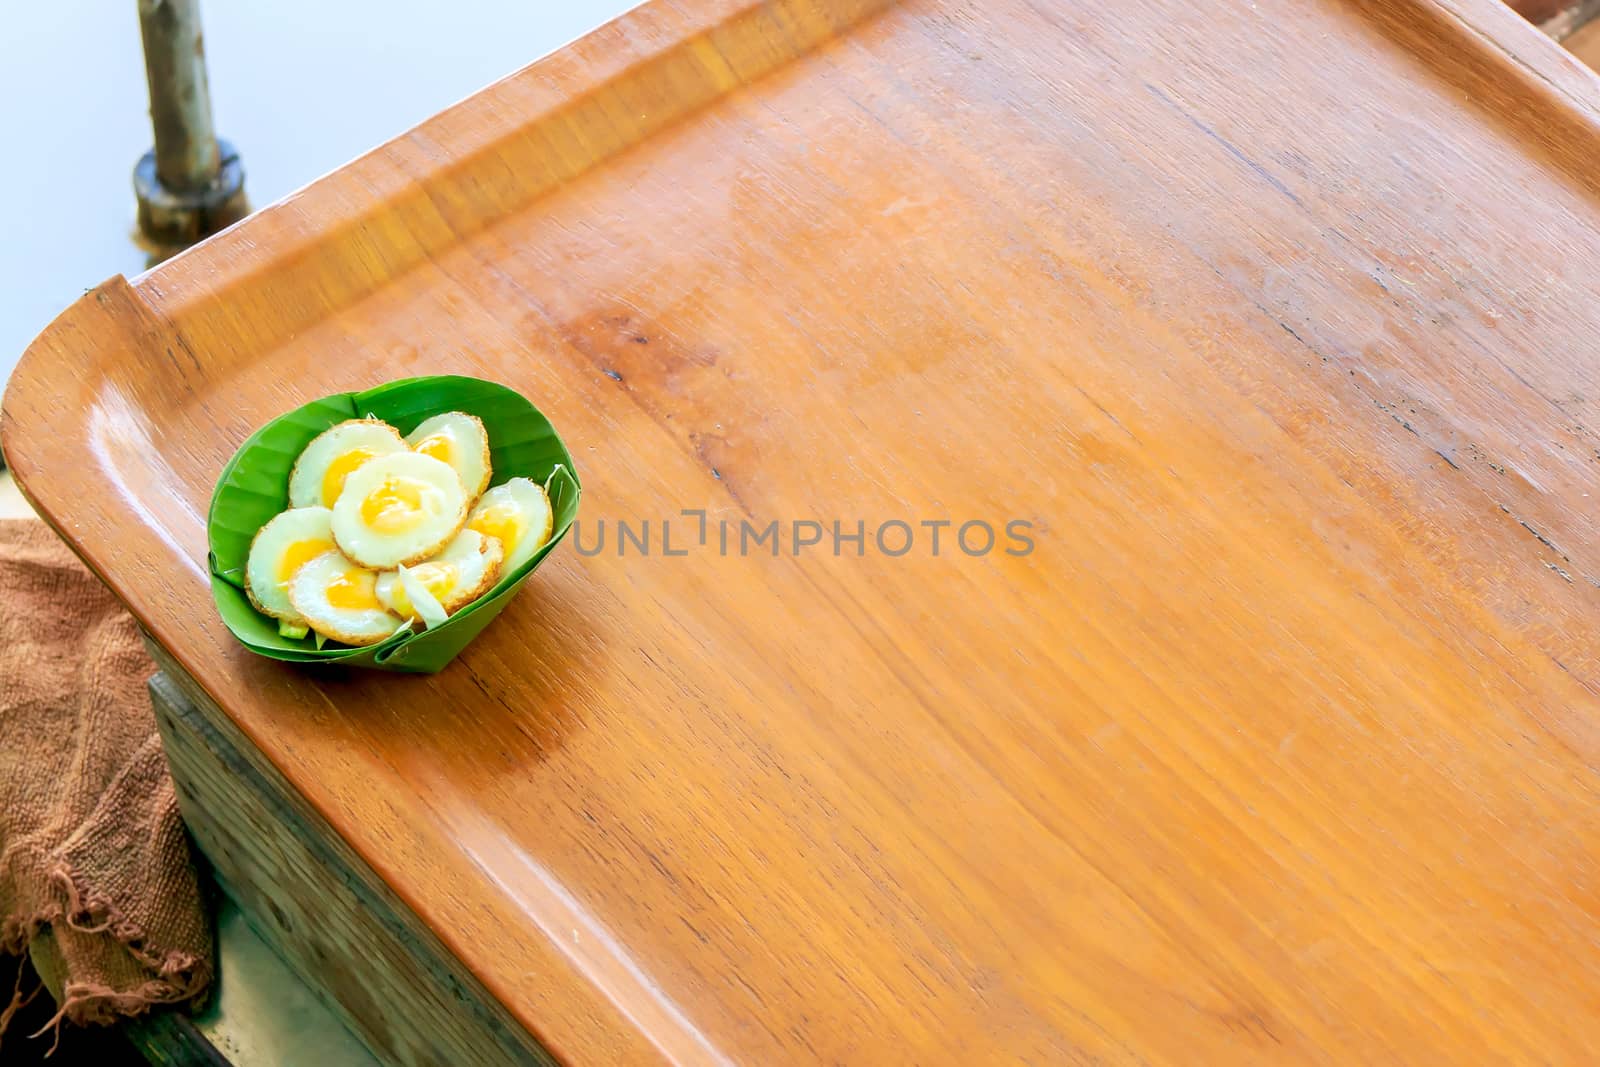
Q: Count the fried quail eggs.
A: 7